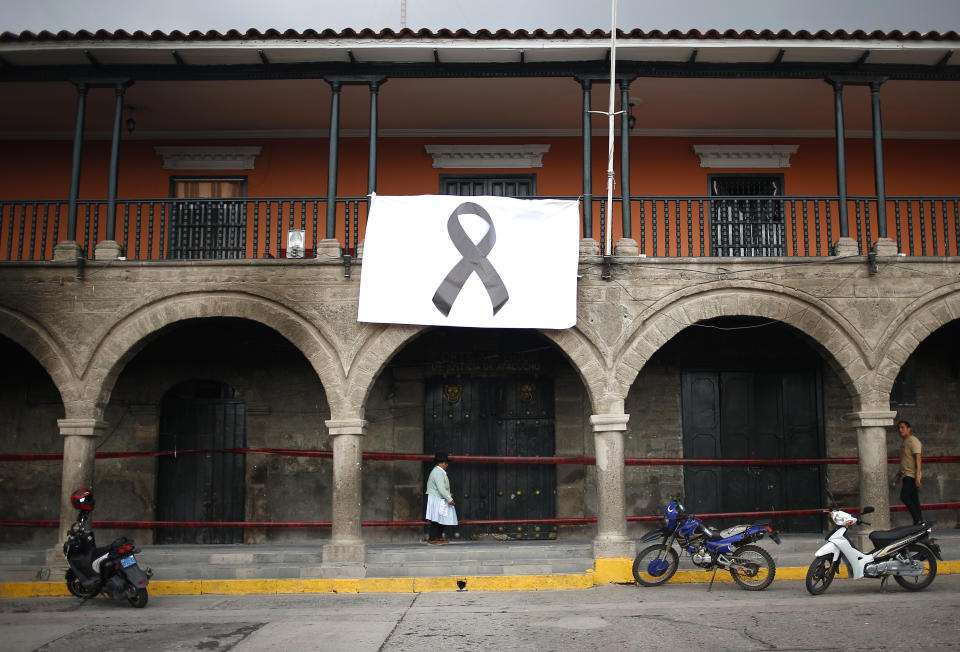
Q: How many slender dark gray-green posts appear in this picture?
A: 8